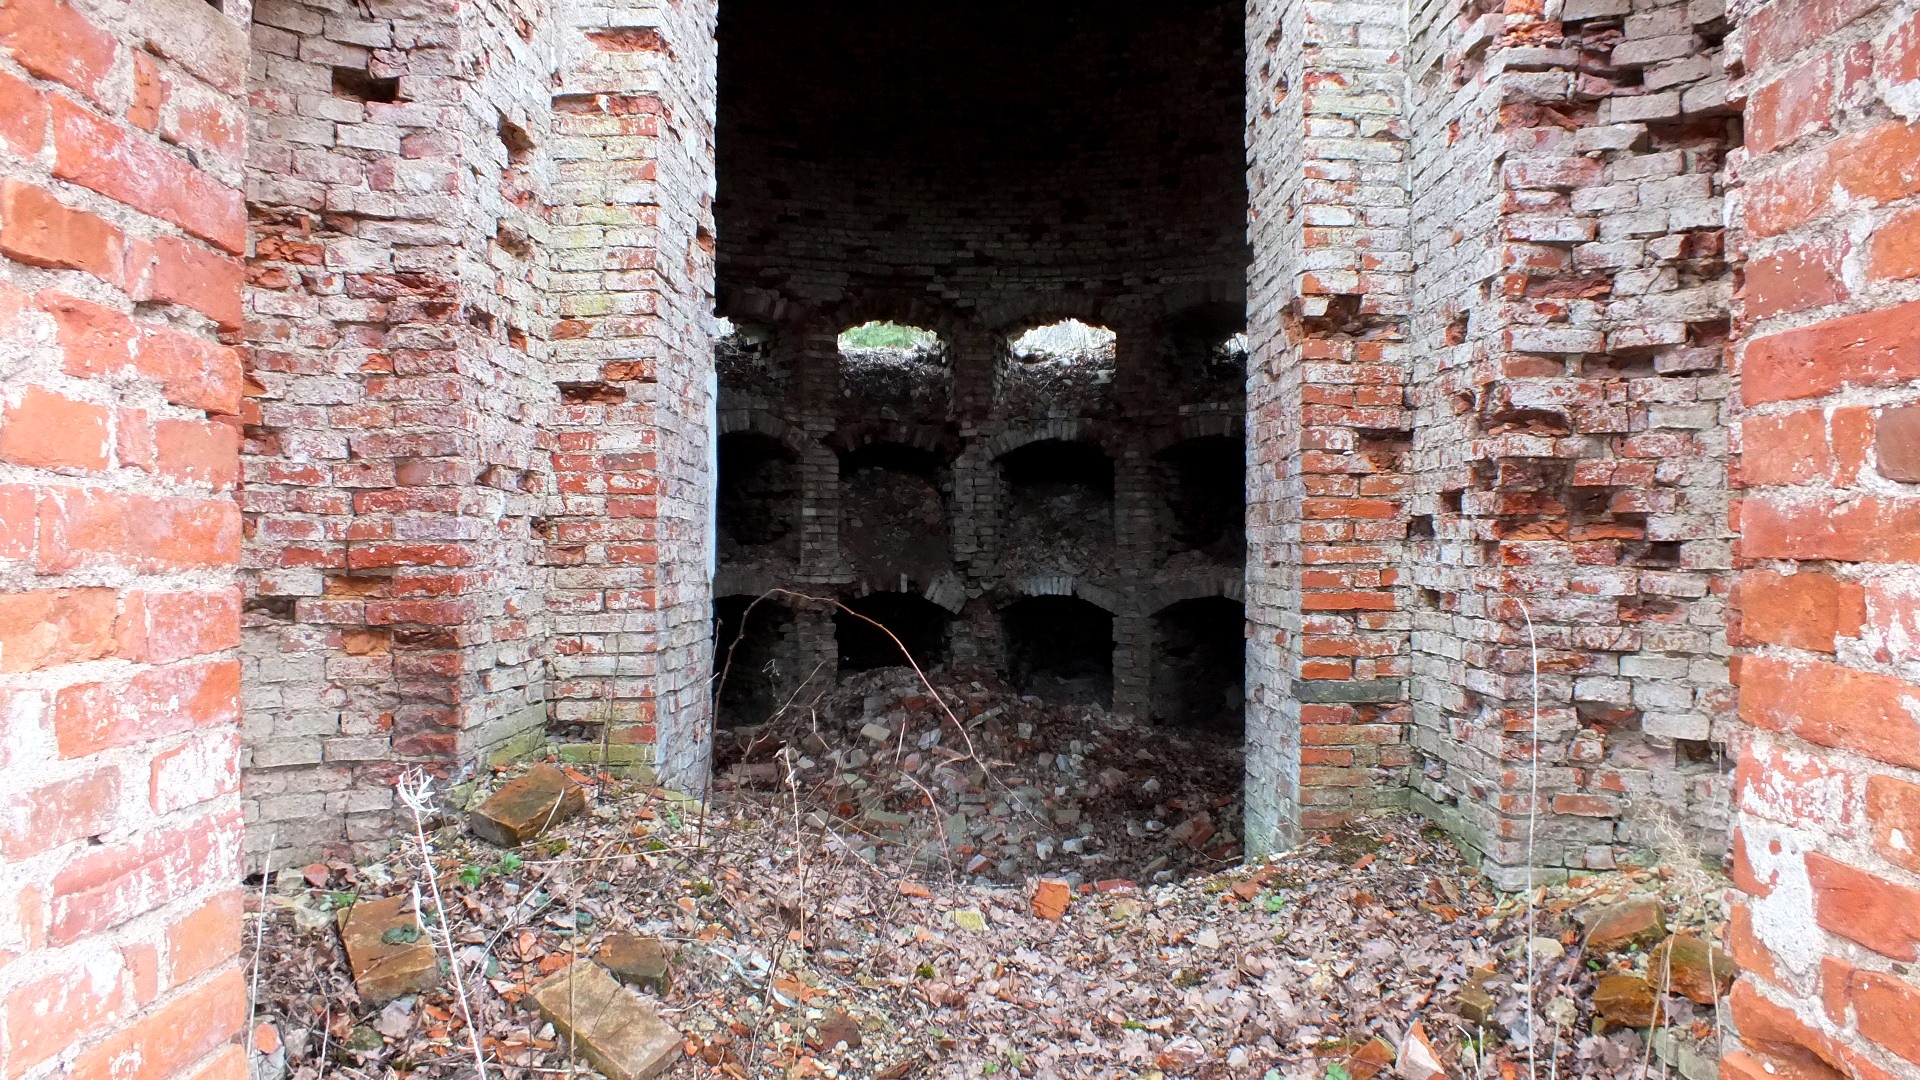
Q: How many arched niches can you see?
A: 12